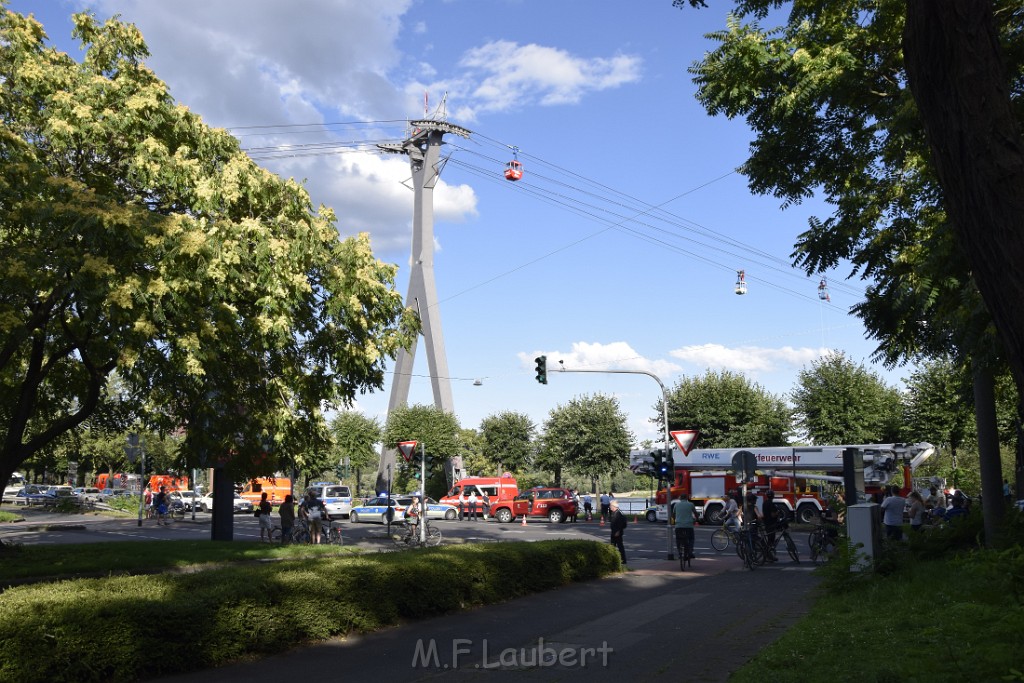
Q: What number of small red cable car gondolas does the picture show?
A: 1